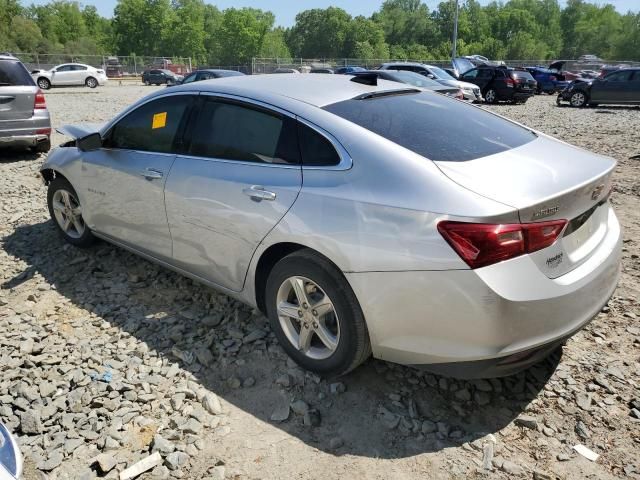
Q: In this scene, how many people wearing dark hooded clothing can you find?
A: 0